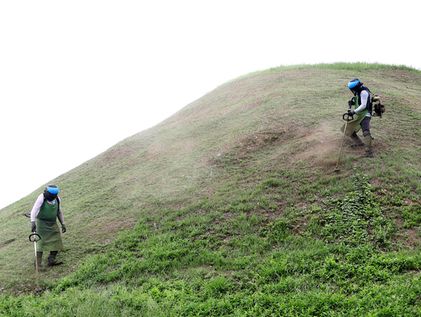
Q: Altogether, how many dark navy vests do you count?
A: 1